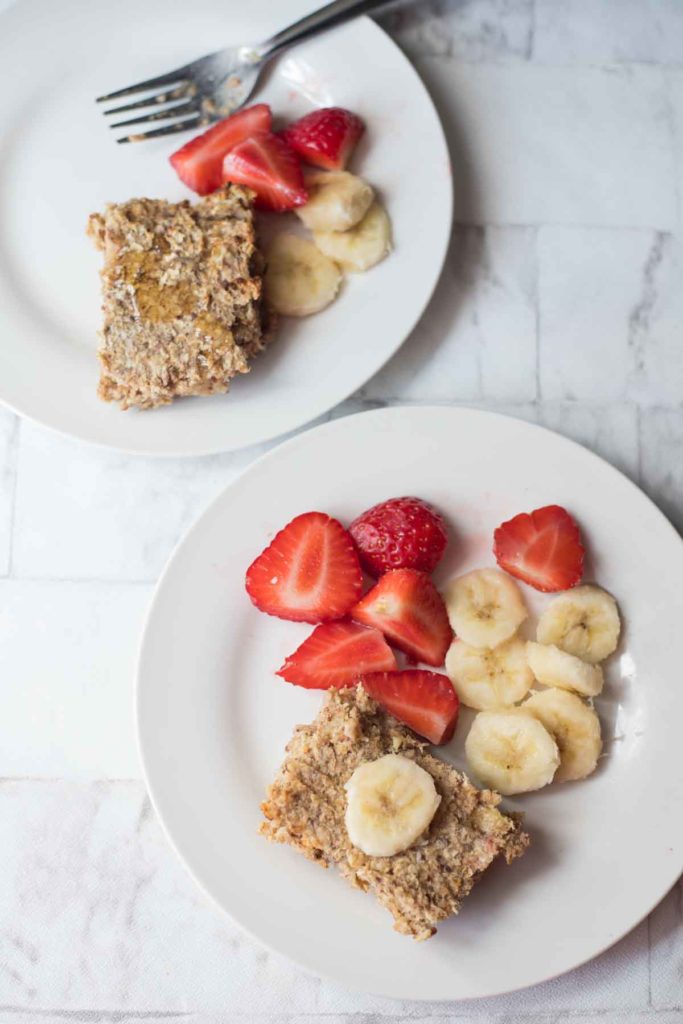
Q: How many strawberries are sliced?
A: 9